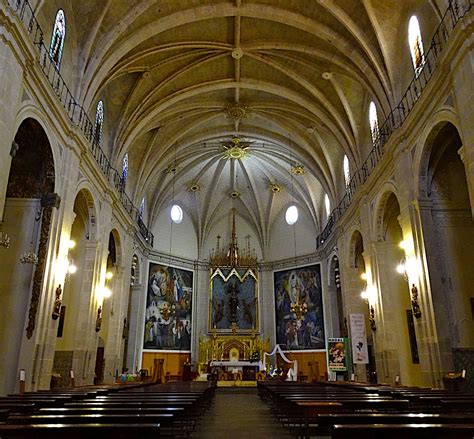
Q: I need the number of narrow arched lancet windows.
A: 8